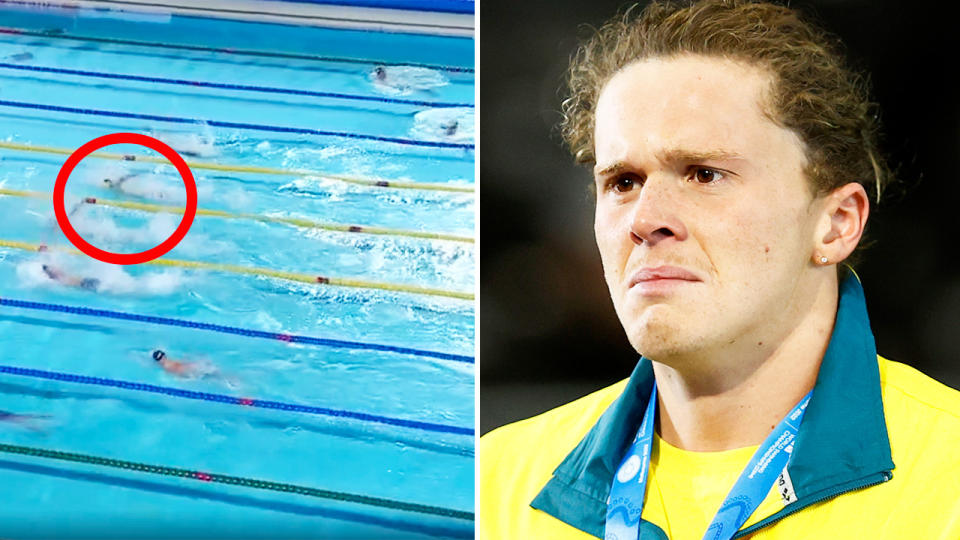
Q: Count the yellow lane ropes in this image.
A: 3